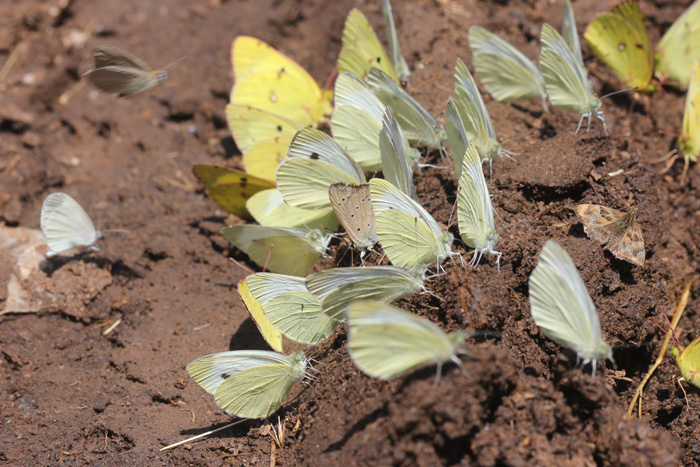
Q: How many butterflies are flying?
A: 1